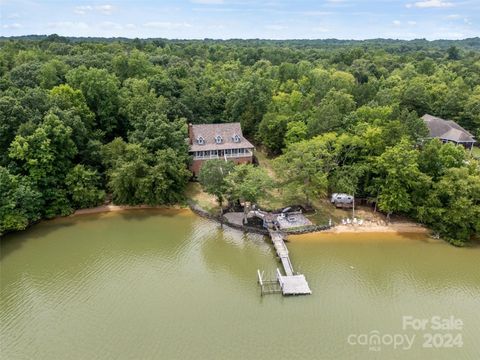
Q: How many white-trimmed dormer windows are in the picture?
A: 3